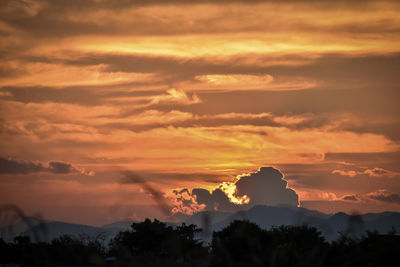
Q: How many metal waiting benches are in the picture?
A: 0